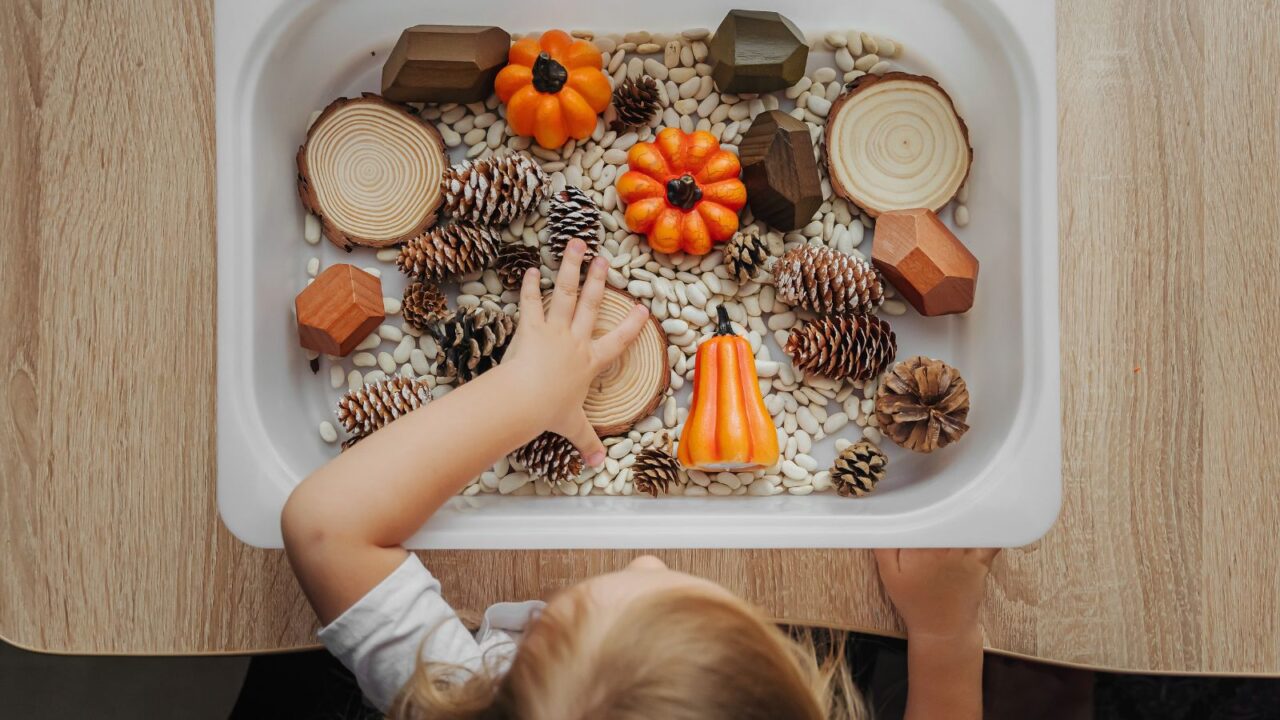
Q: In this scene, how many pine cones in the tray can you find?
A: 15